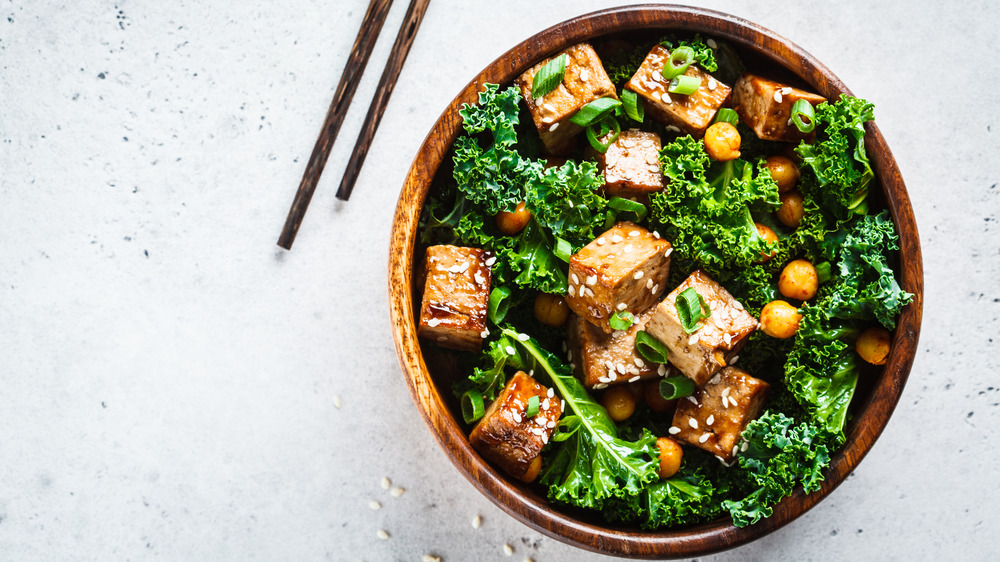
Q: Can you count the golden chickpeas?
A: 13